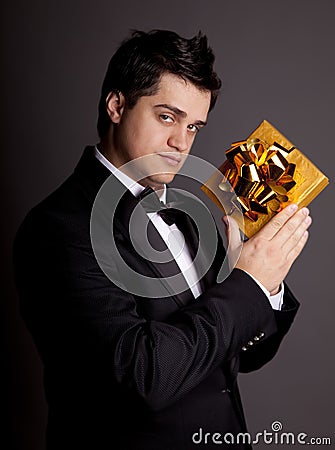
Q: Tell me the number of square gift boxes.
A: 1